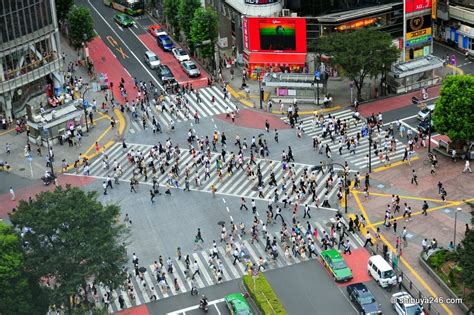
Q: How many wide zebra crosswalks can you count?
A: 4